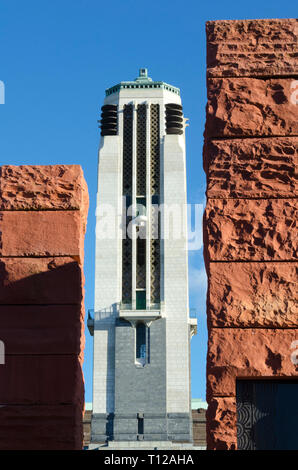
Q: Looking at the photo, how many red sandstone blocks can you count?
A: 13